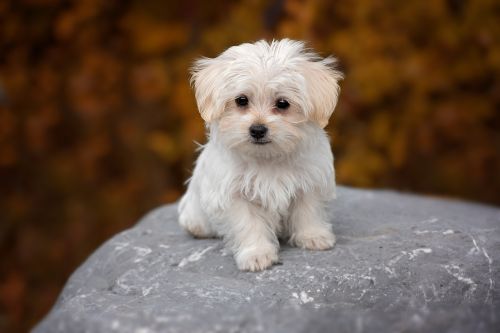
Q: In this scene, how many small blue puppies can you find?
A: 0